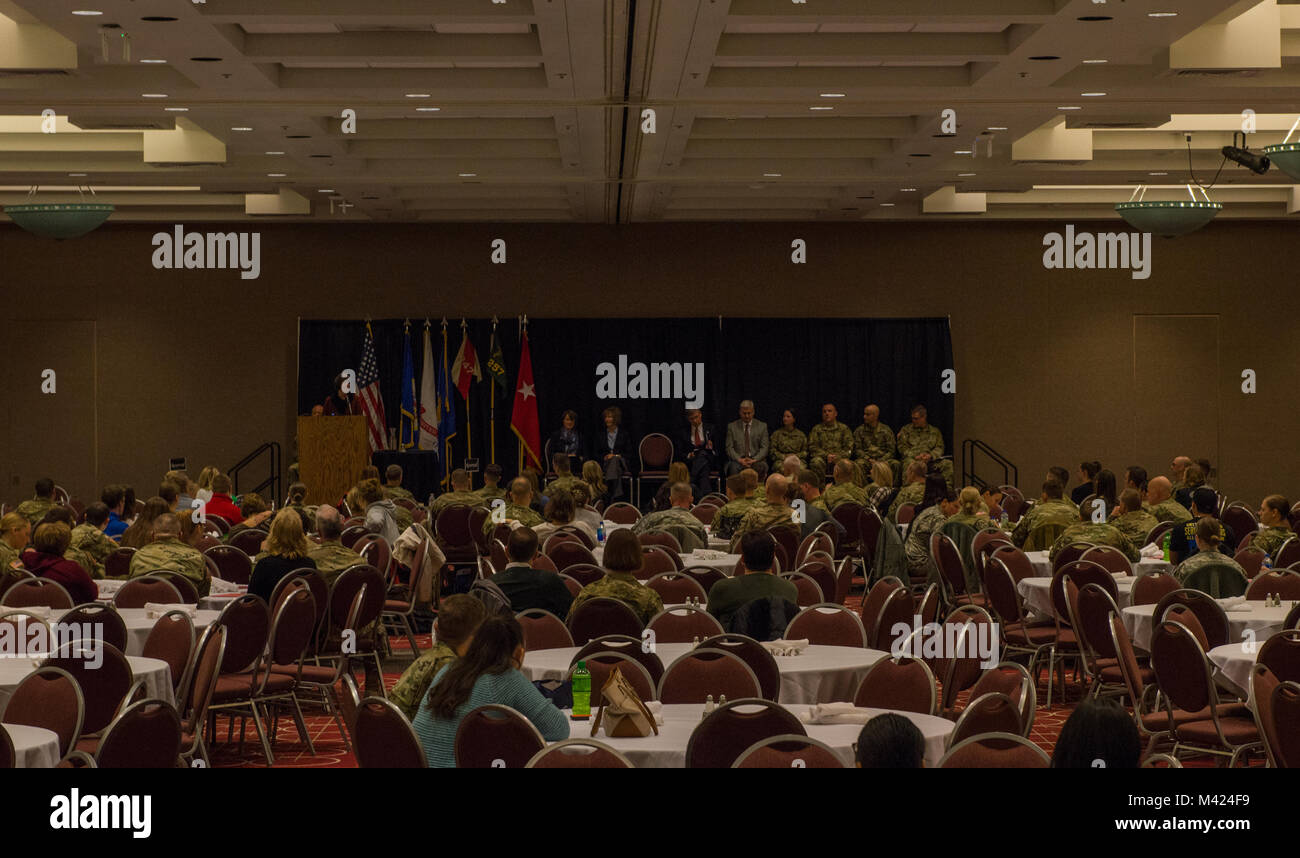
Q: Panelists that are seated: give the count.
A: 8